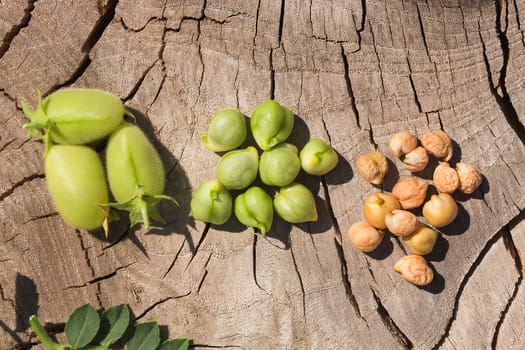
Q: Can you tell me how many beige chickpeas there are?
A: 13